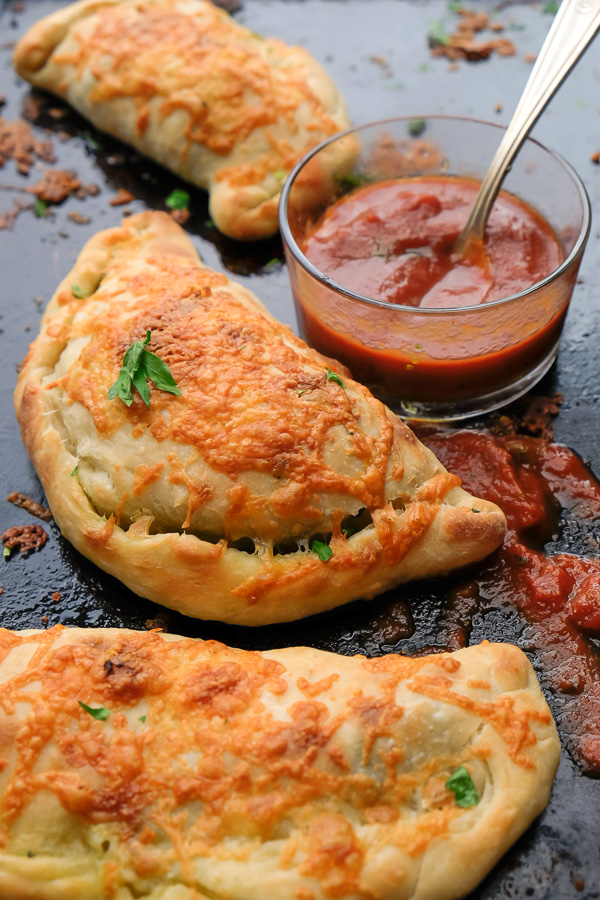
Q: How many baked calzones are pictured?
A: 3